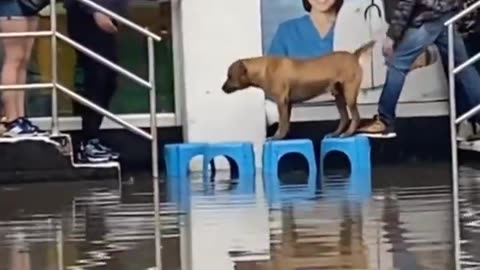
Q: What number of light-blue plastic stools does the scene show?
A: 4